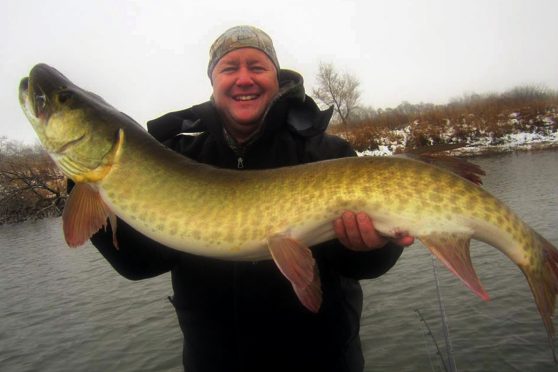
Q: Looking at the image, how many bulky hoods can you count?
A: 1